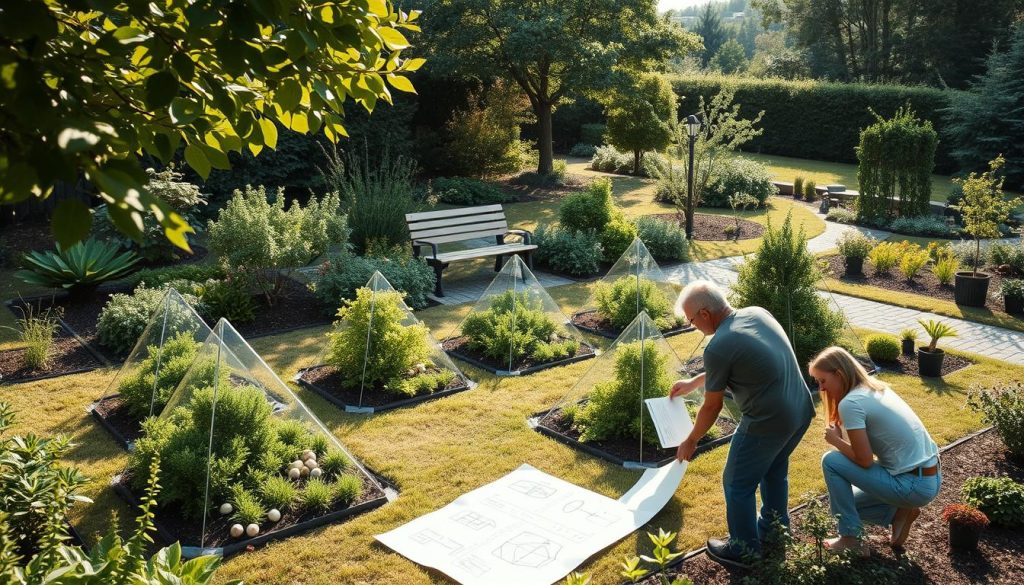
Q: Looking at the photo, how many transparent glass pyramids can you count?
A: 7